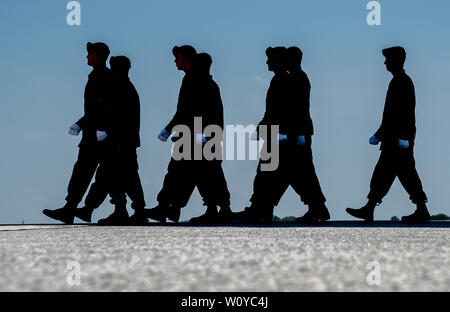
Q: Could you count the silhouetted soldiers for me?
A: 7